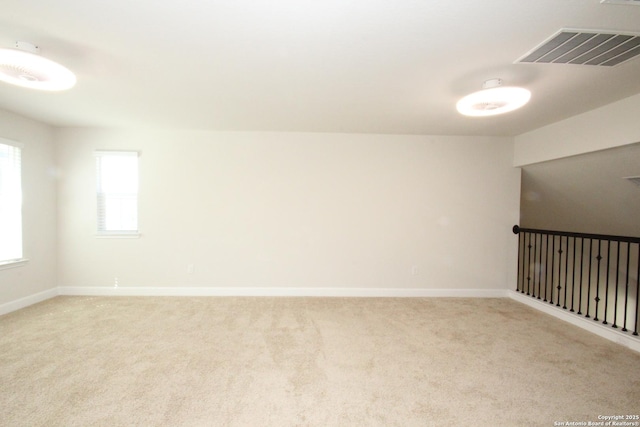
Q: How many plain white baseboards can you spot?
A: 3